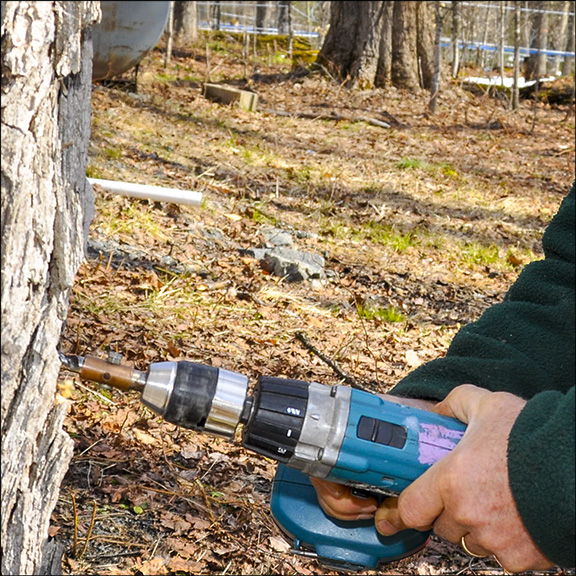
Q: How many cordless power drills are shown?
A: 1